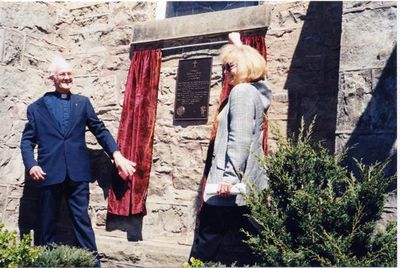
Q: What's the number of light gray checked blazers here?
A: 1